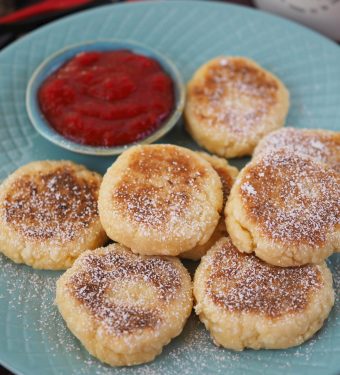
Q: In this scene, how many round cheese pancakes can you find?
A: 8